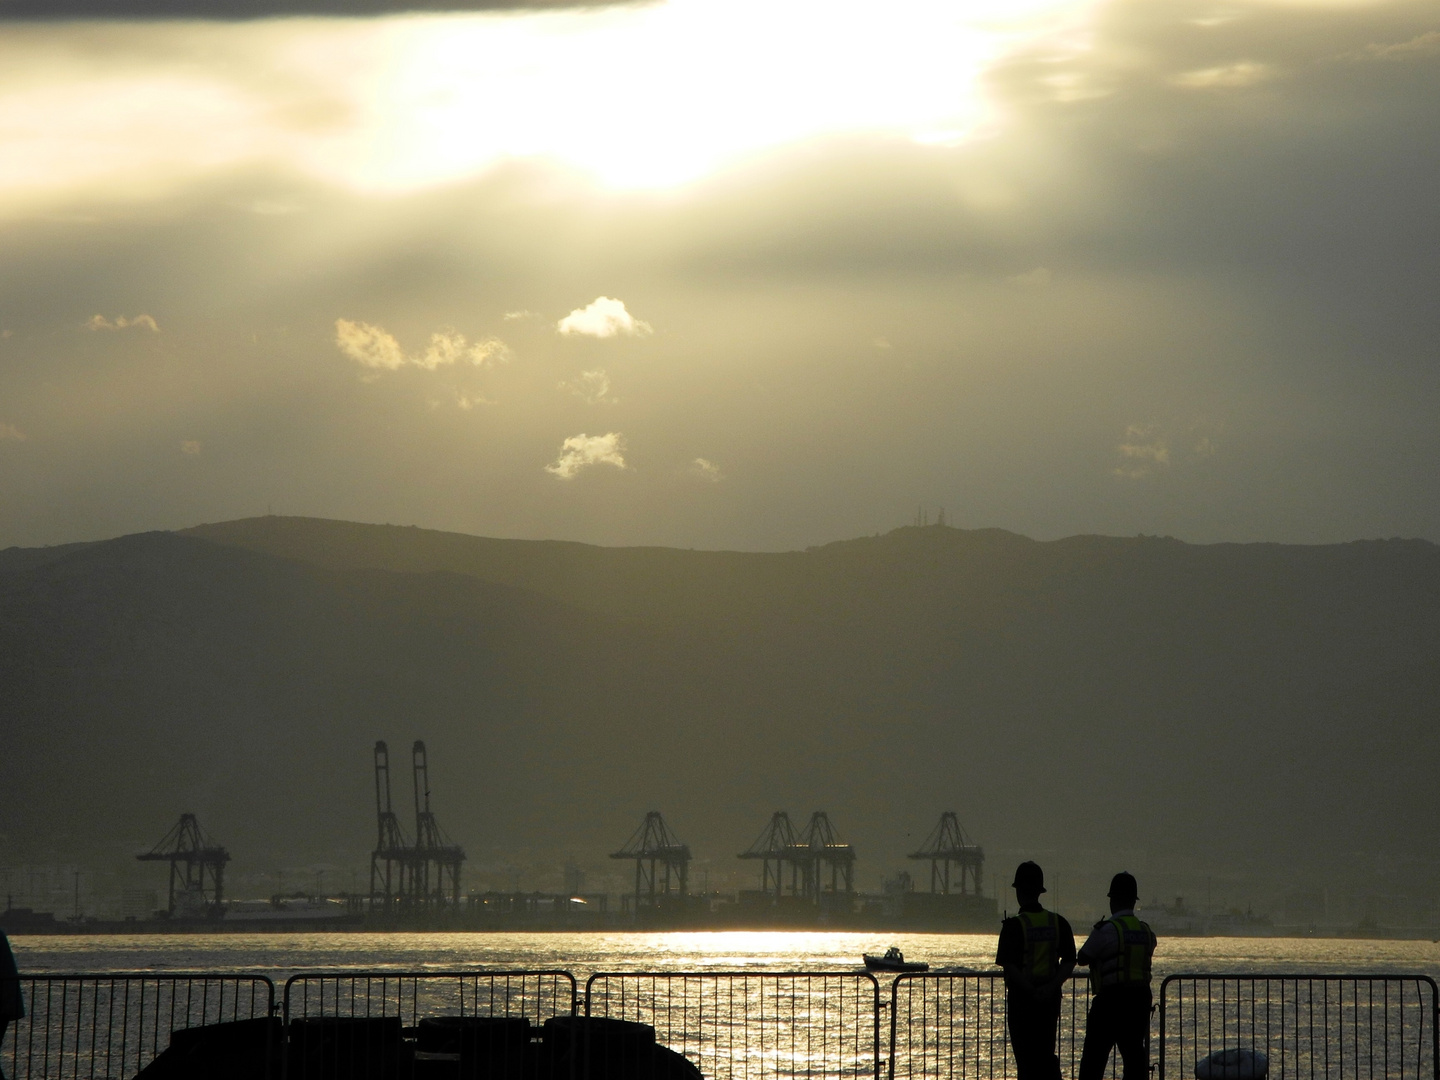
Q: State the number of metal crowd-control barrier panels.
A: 5